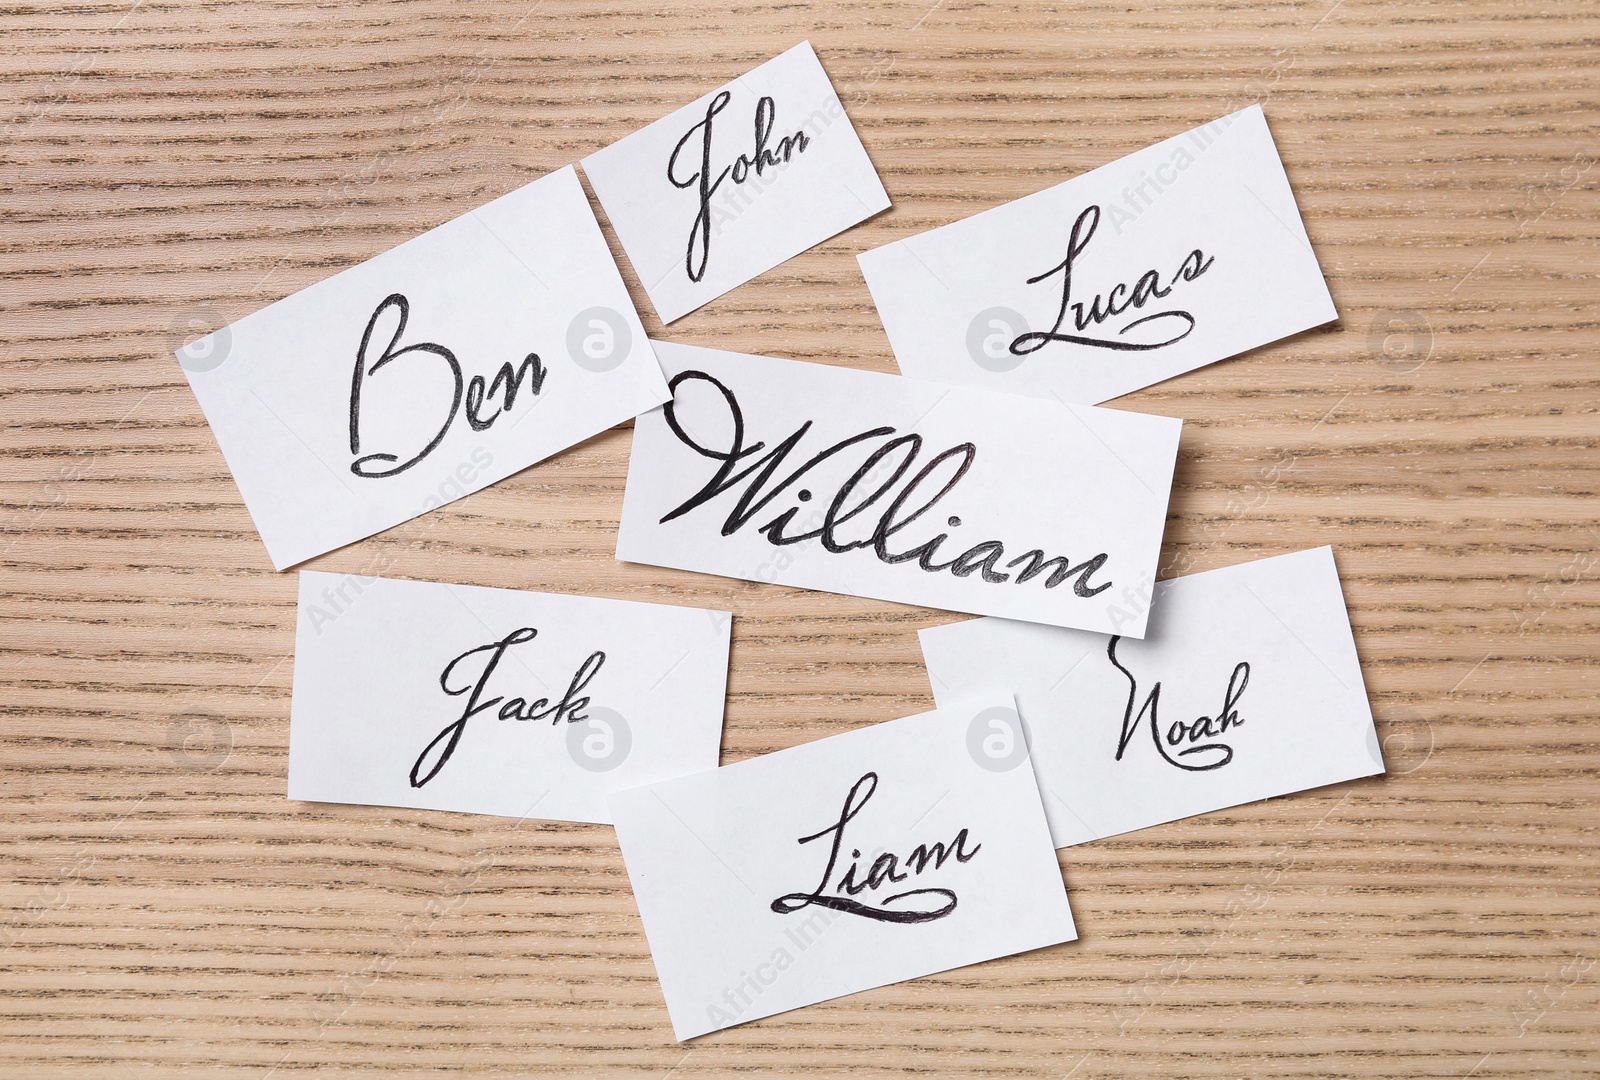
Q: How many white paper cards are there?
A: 7